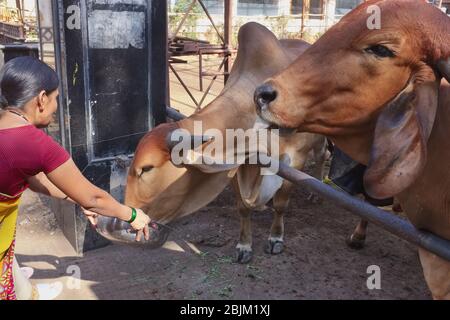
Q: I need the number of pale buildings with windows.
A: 1